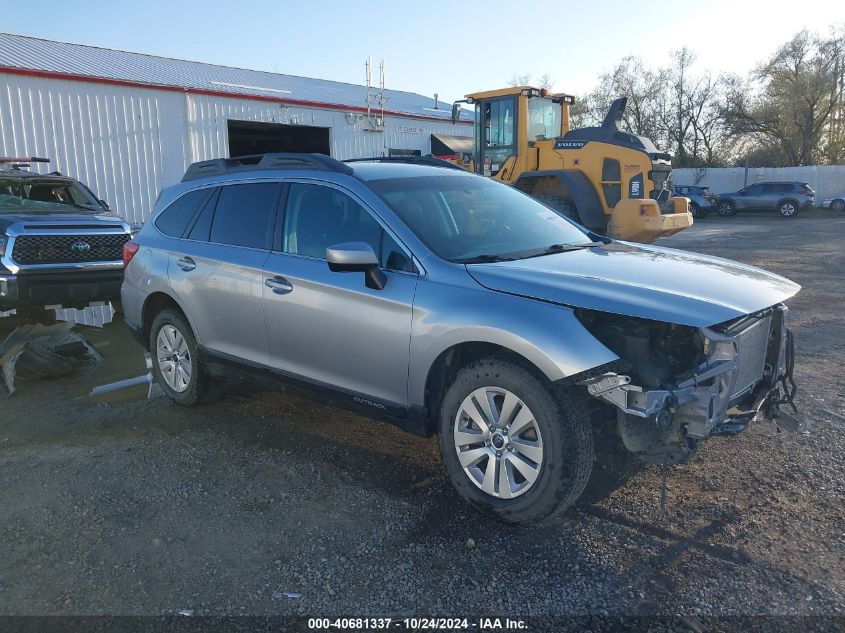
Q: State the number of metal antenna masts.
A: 2